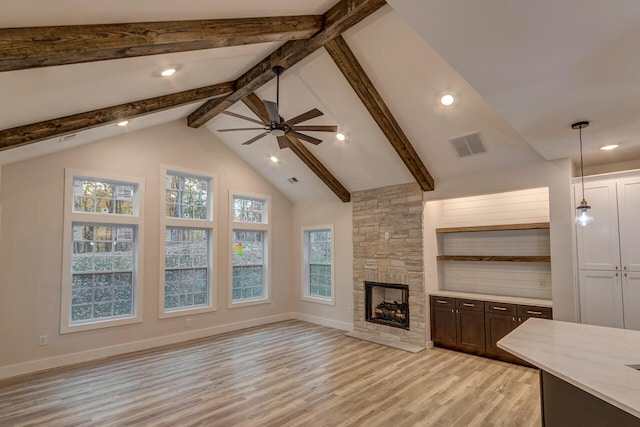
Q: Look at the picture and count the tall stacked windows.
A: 3